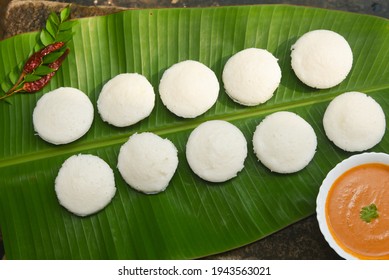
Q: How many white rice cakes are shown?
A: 10